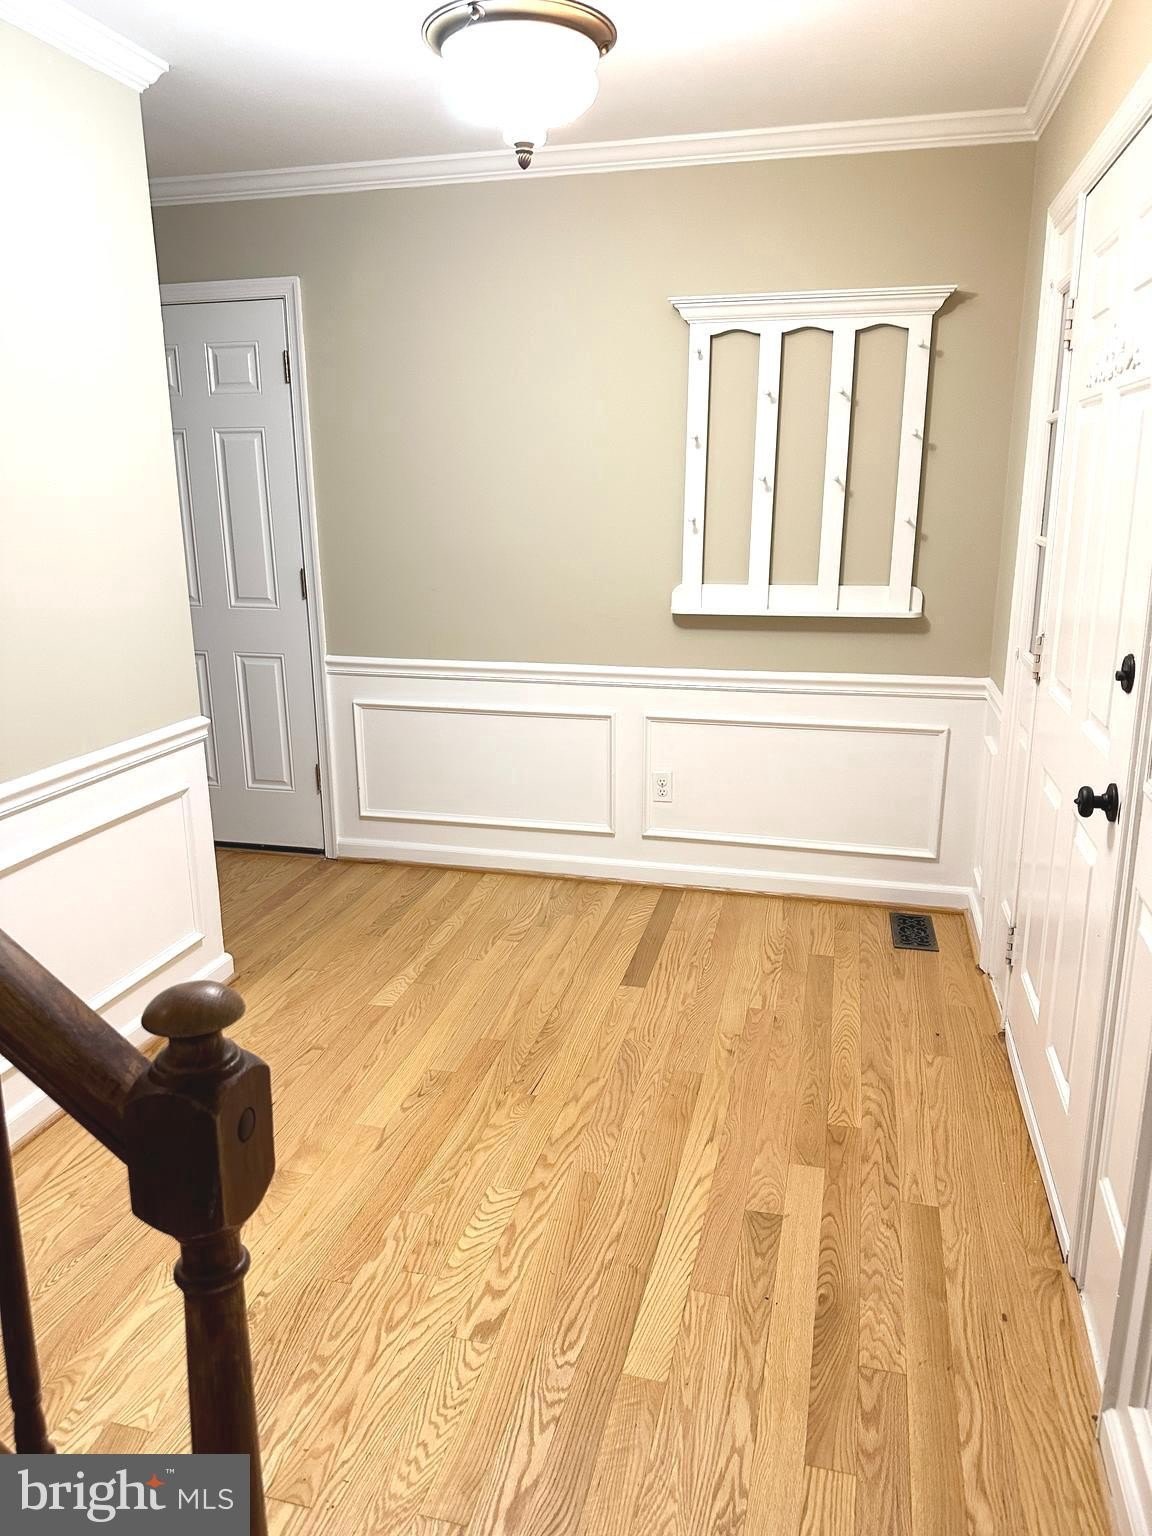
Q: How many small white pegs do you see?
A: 10